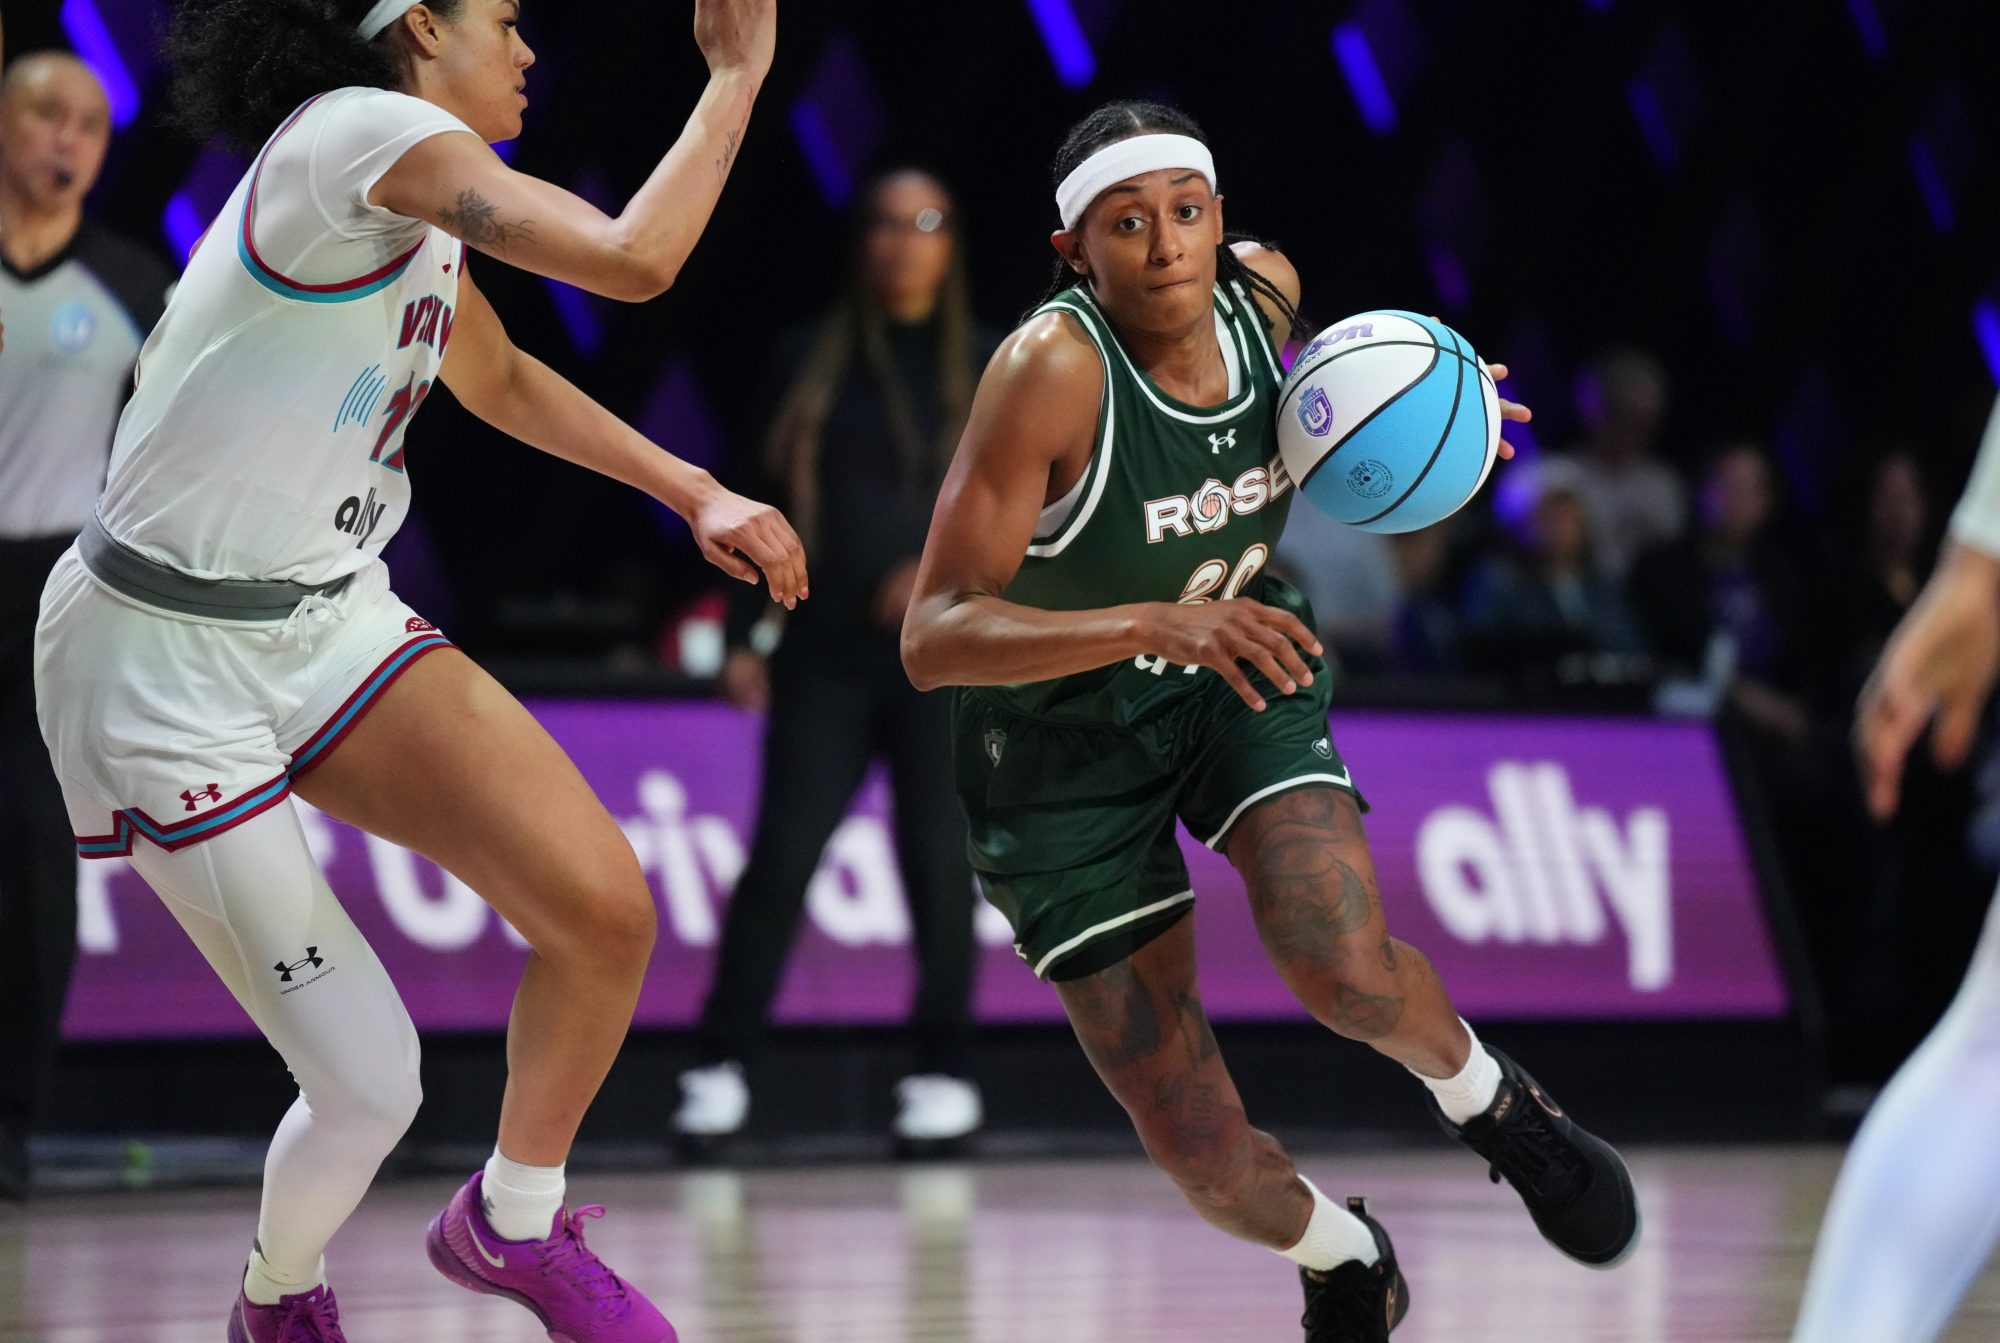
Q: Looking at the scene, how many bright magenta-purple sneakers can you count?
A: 2